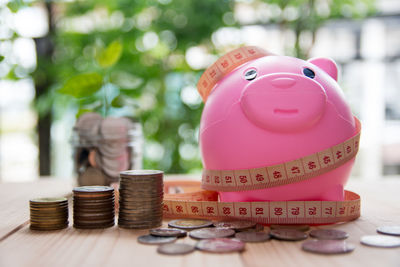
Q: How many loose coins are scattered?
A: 14